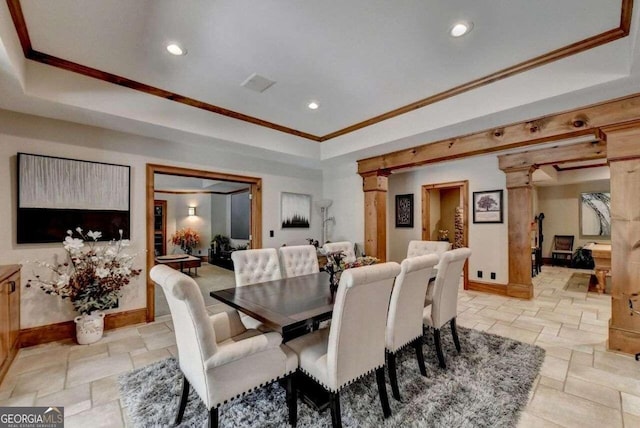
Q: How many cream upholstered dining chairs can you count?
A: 8